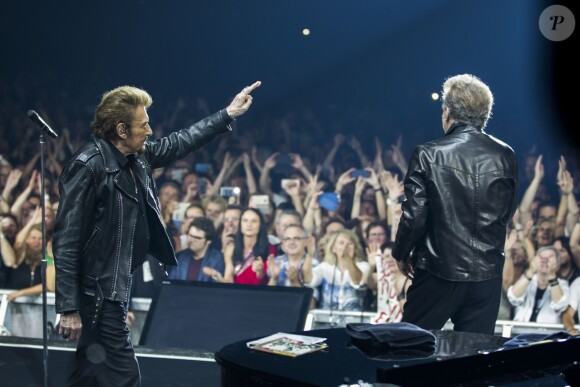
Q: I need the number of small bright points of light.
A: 2